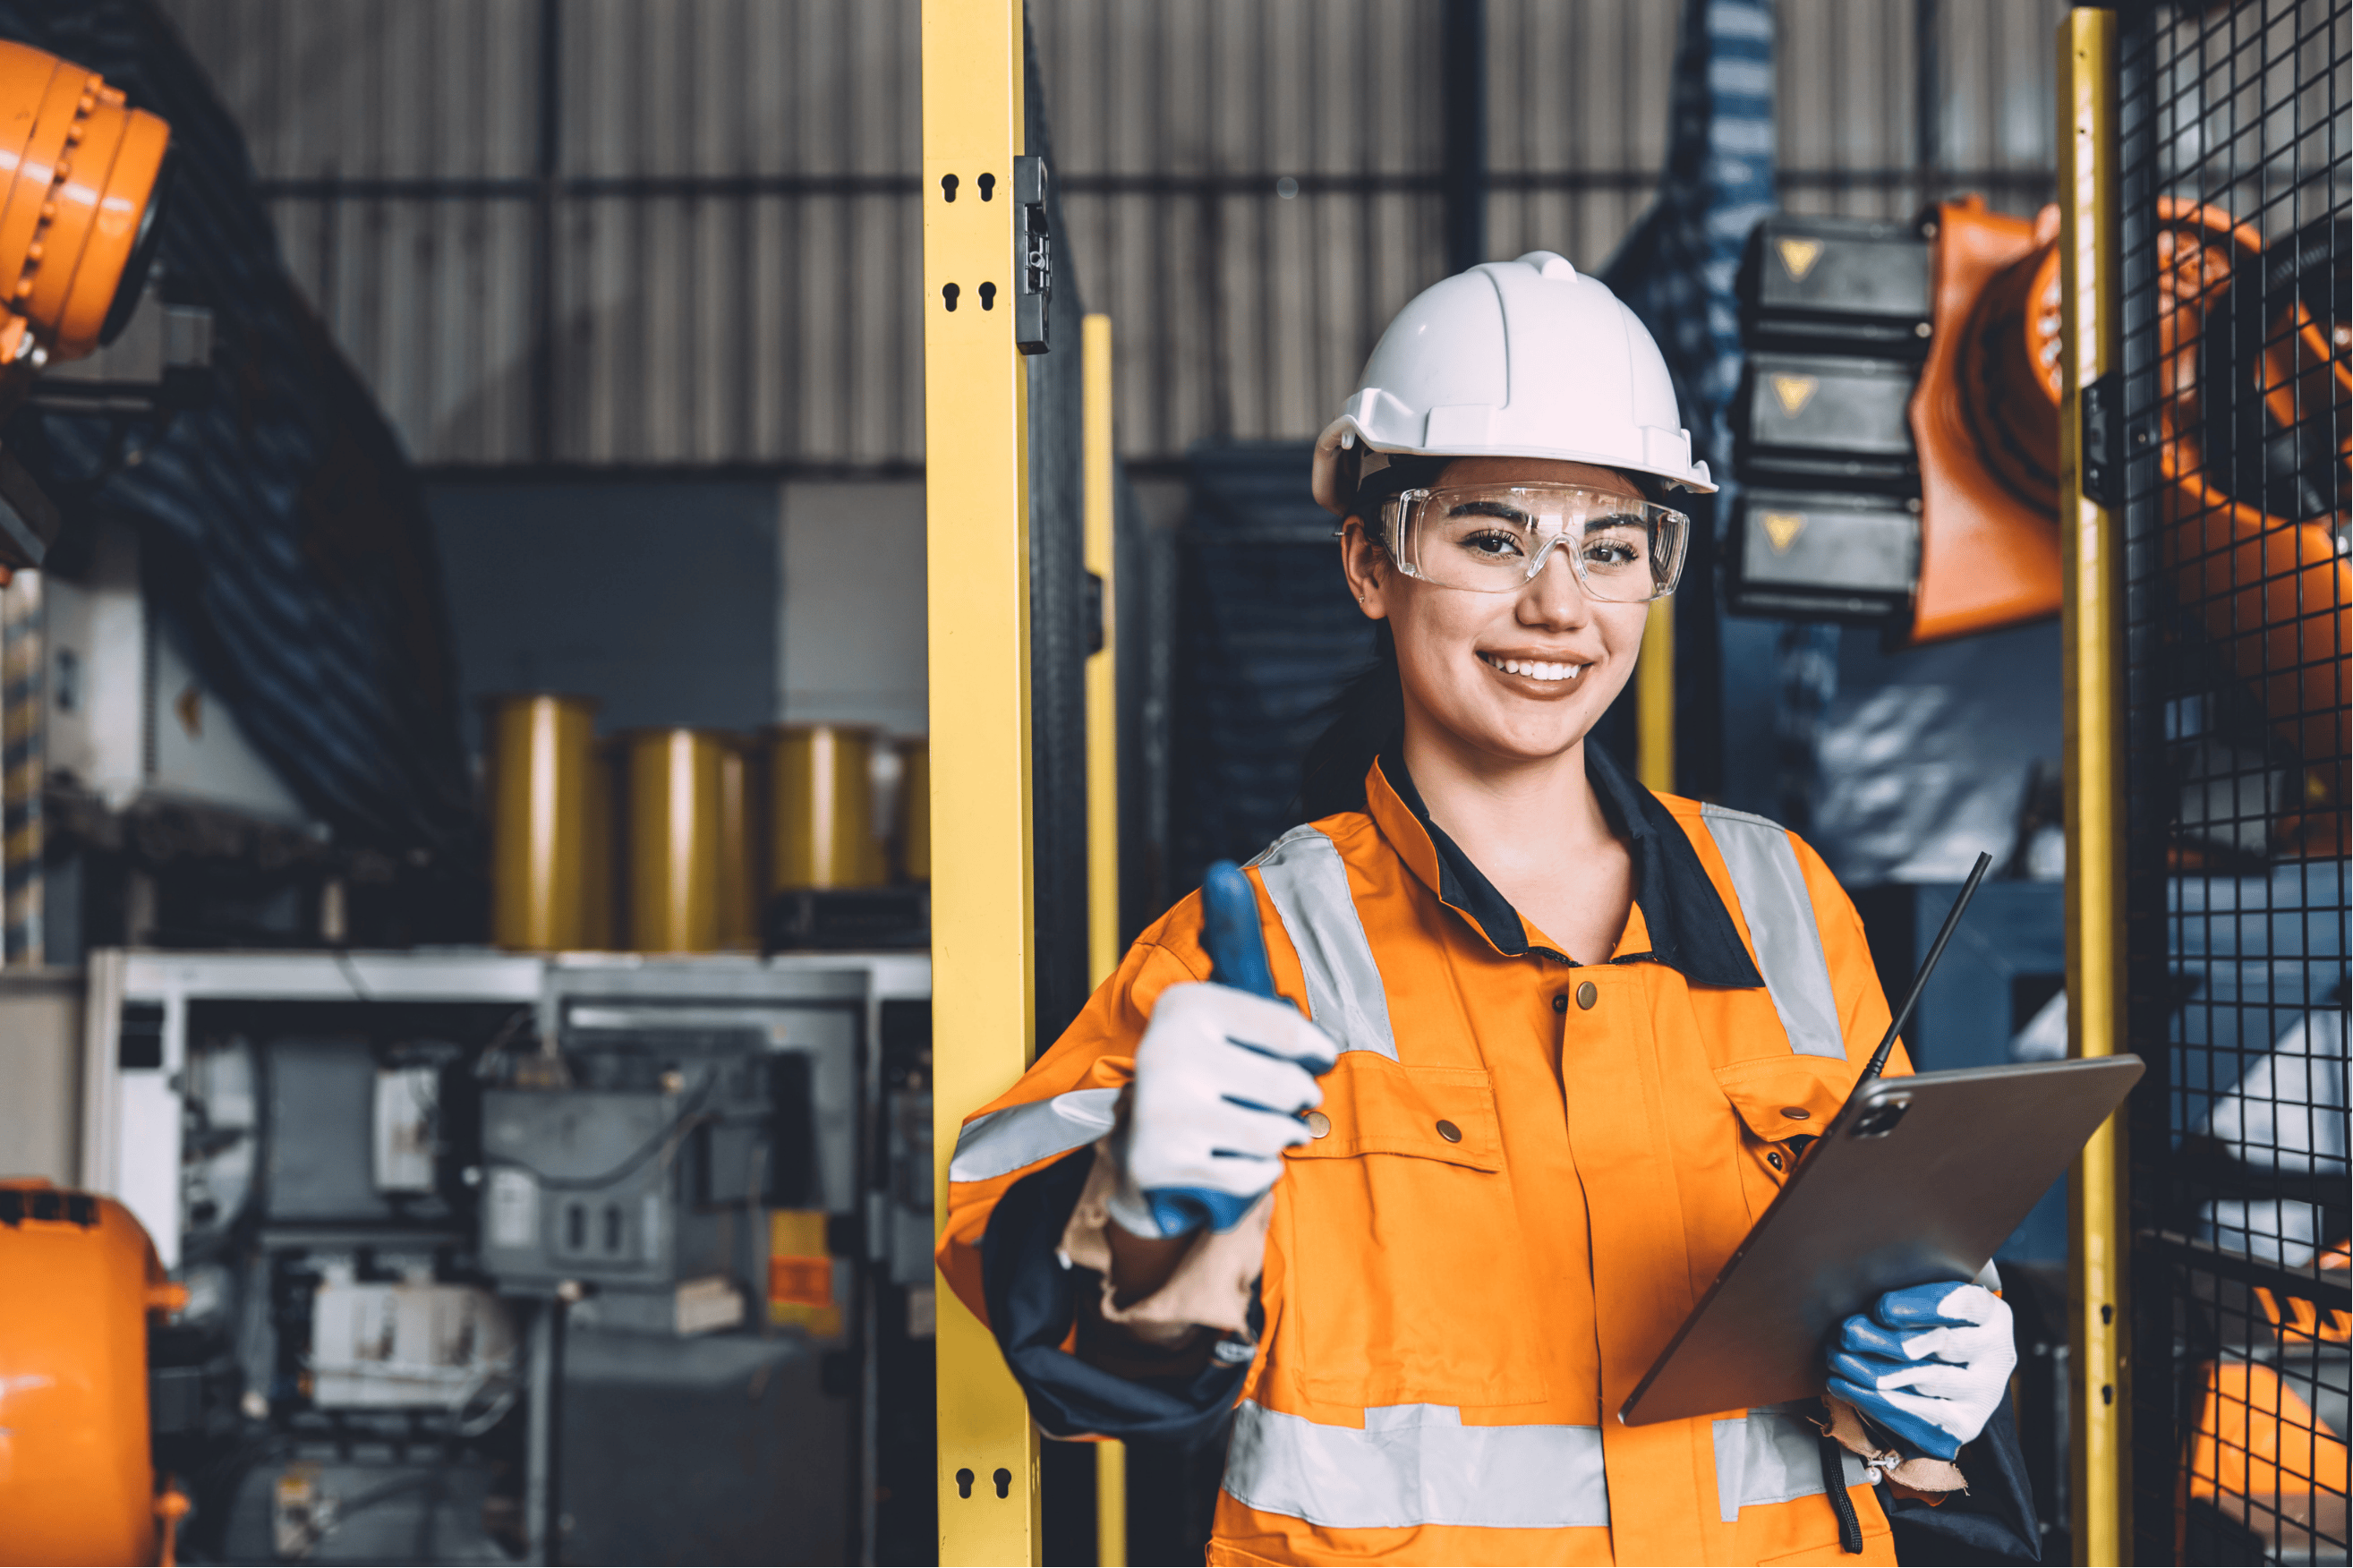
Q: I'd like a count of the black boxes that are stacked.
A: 3